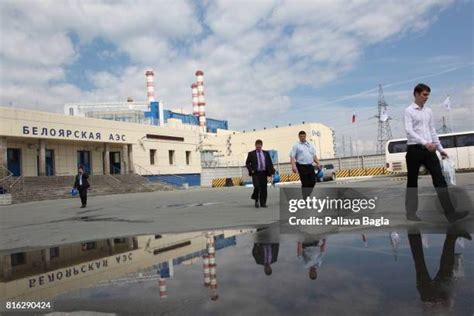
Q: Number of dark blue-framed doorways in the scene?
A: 4